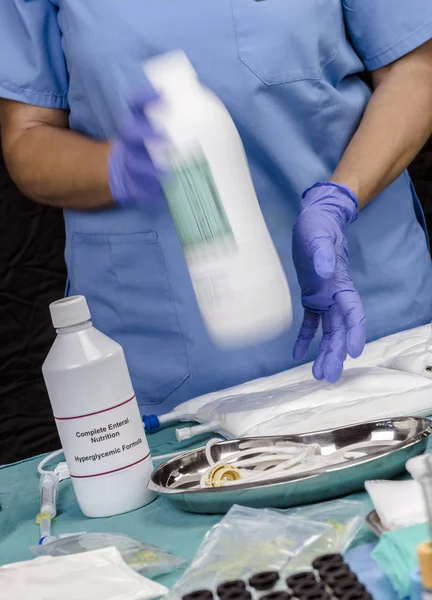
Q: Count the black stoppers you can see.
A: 13